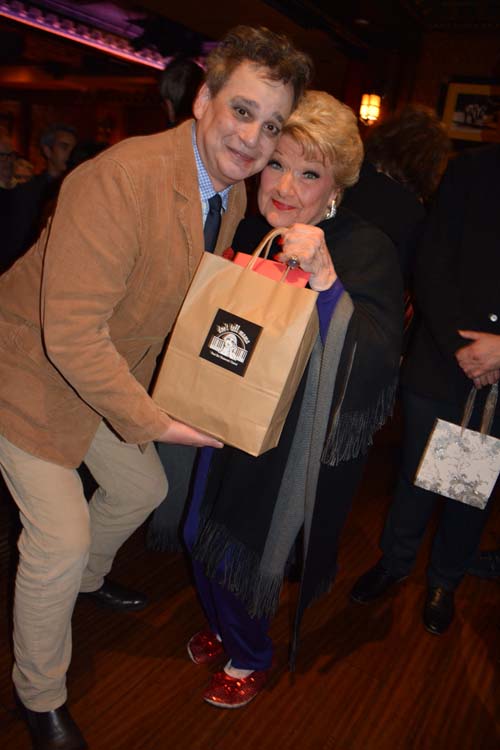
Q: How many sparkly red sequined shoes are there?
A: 2